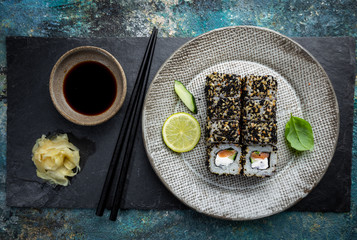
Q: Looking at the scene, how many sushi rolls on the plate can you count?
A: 8